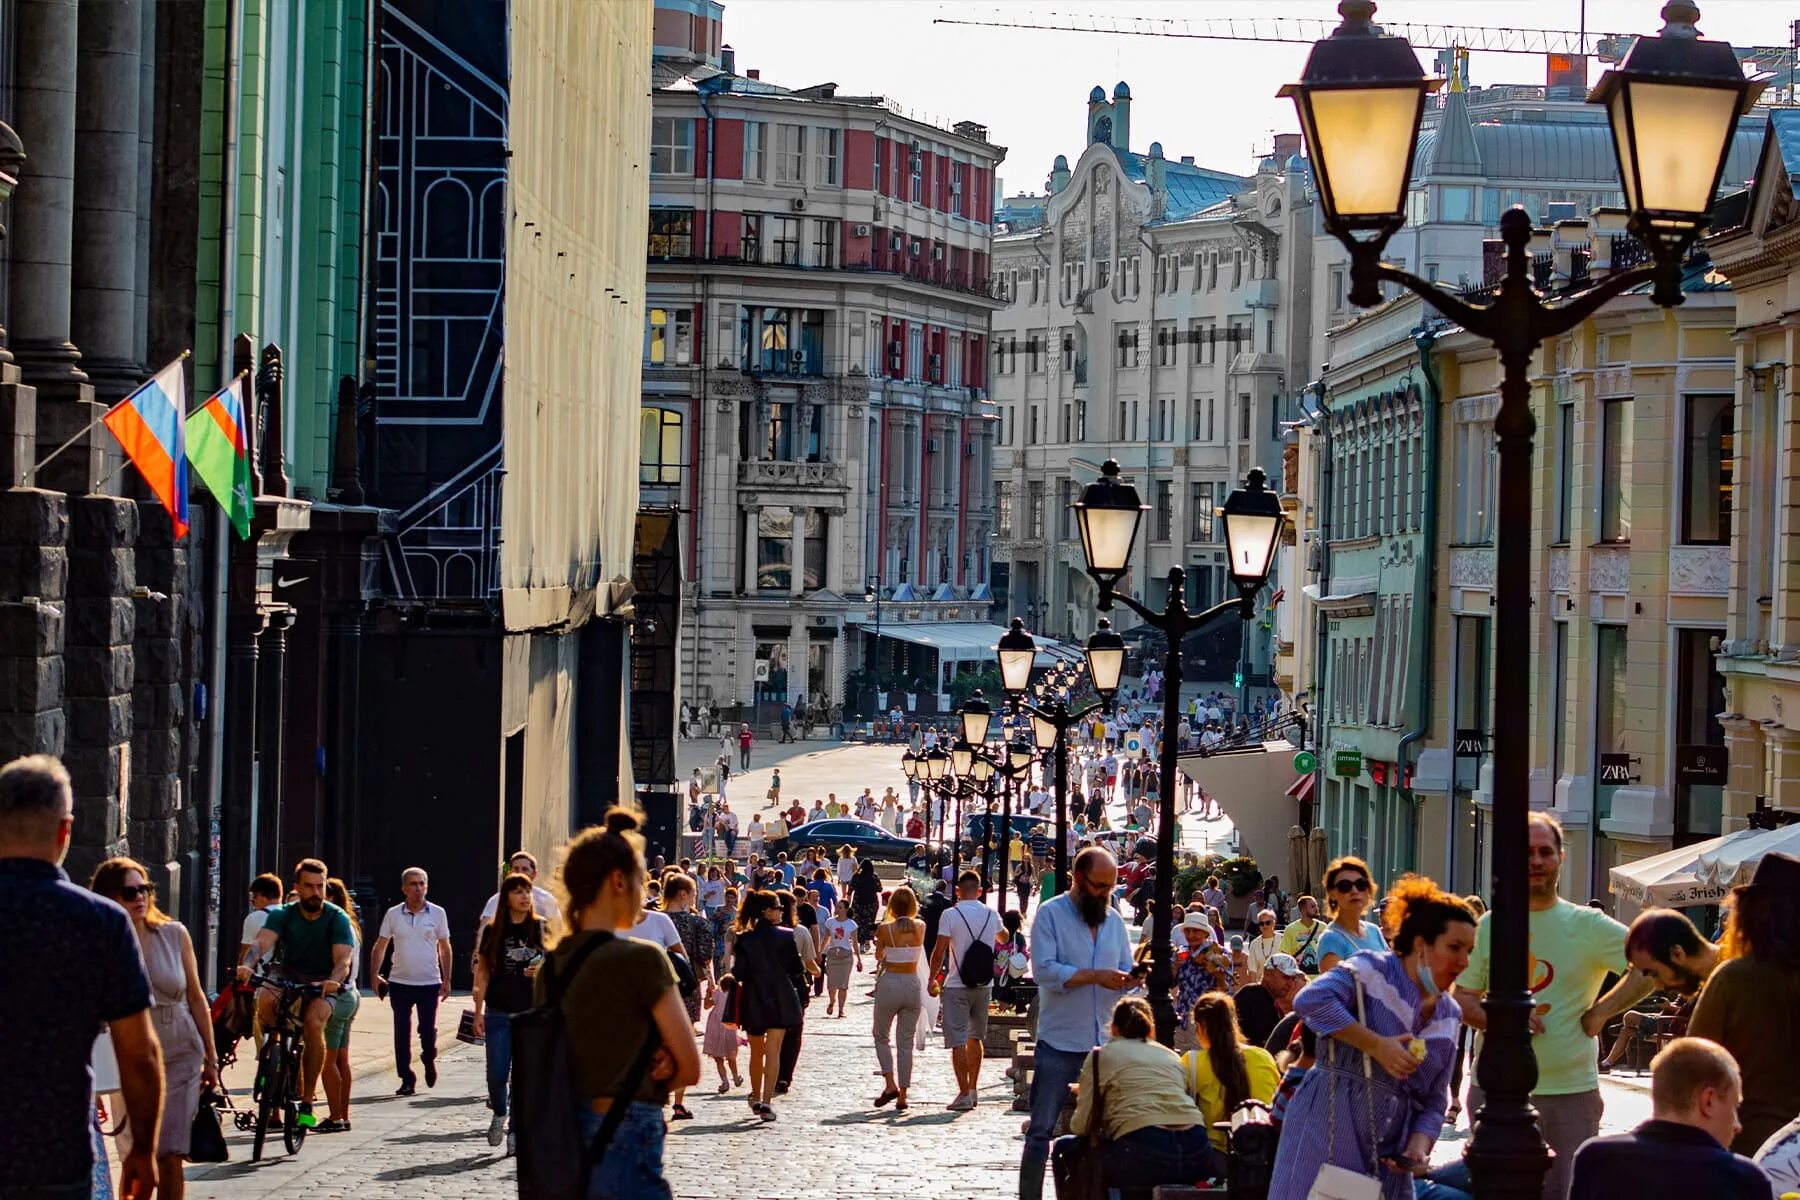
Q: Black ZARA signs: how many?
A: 2